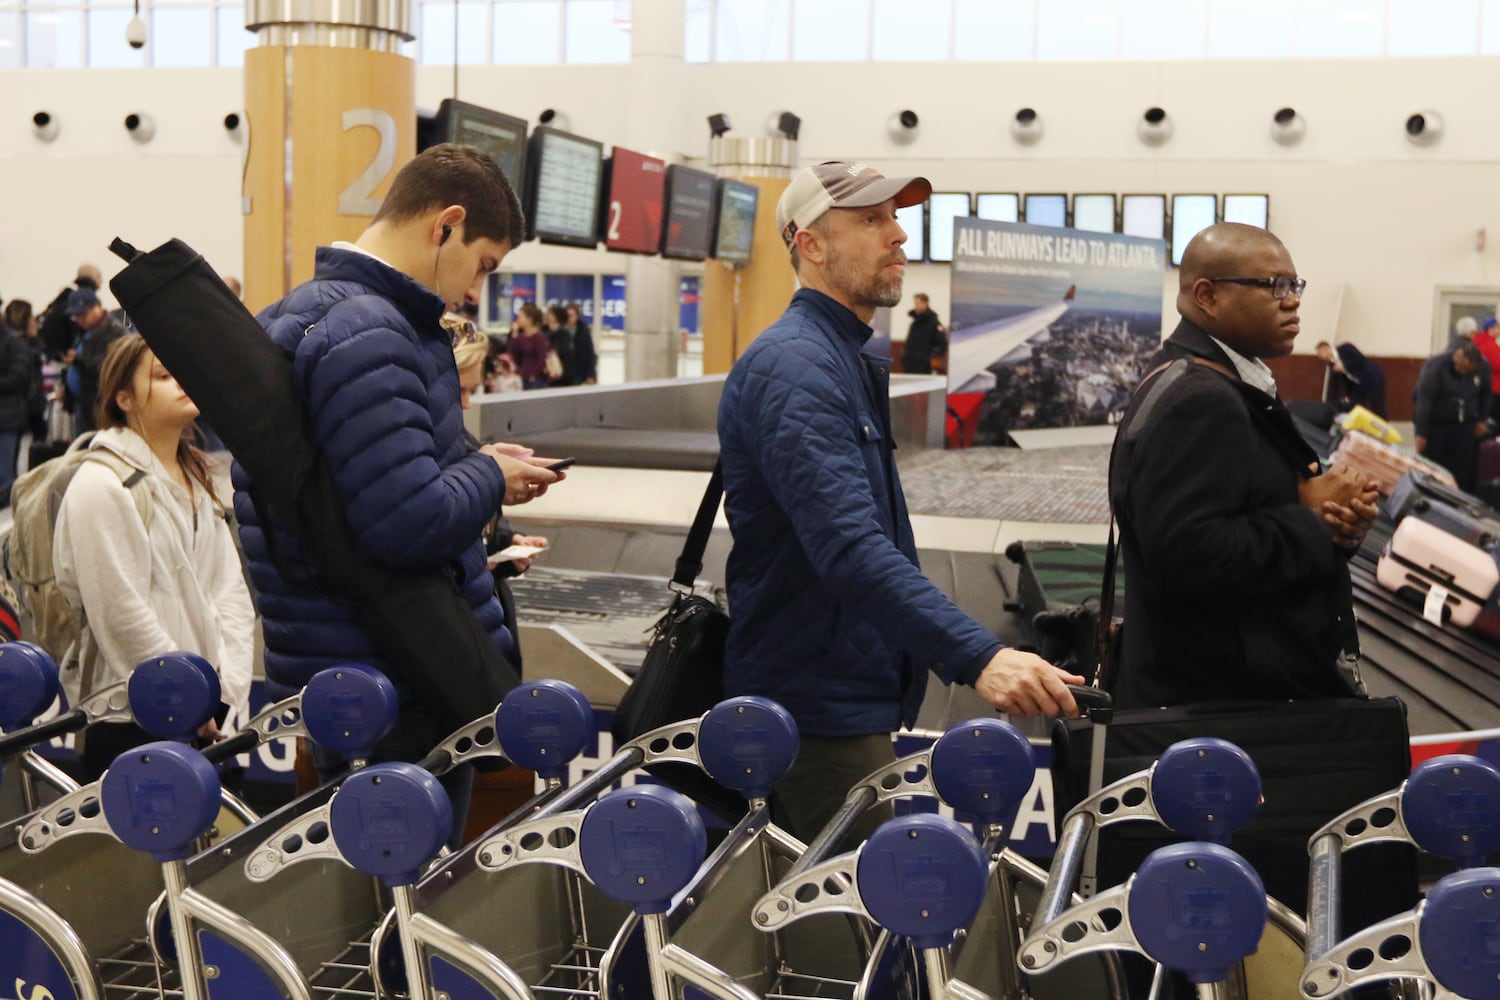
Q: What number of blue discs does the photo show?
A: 14